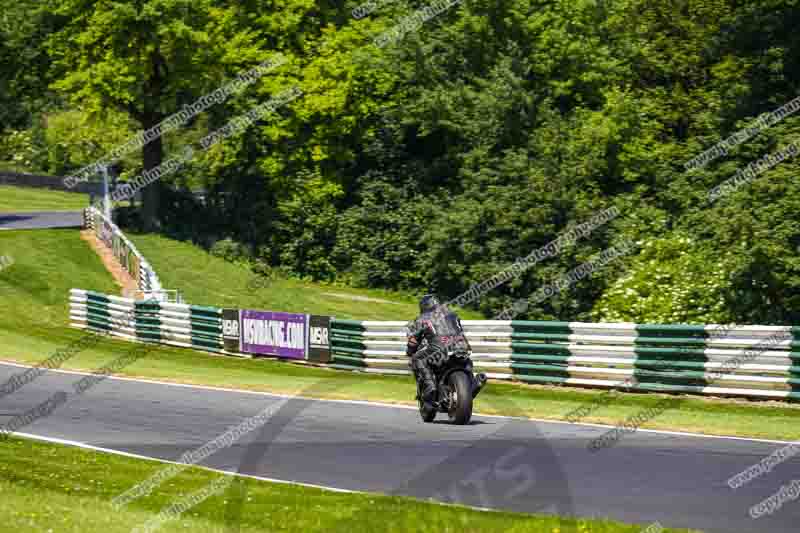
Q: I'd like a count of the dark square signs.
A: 2